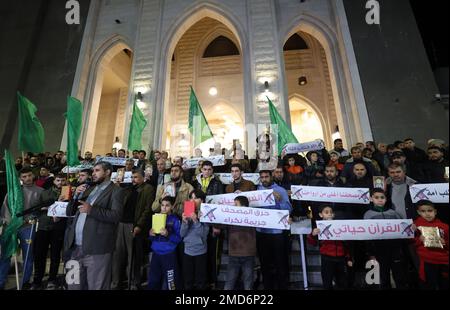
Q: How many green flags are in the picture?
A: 6